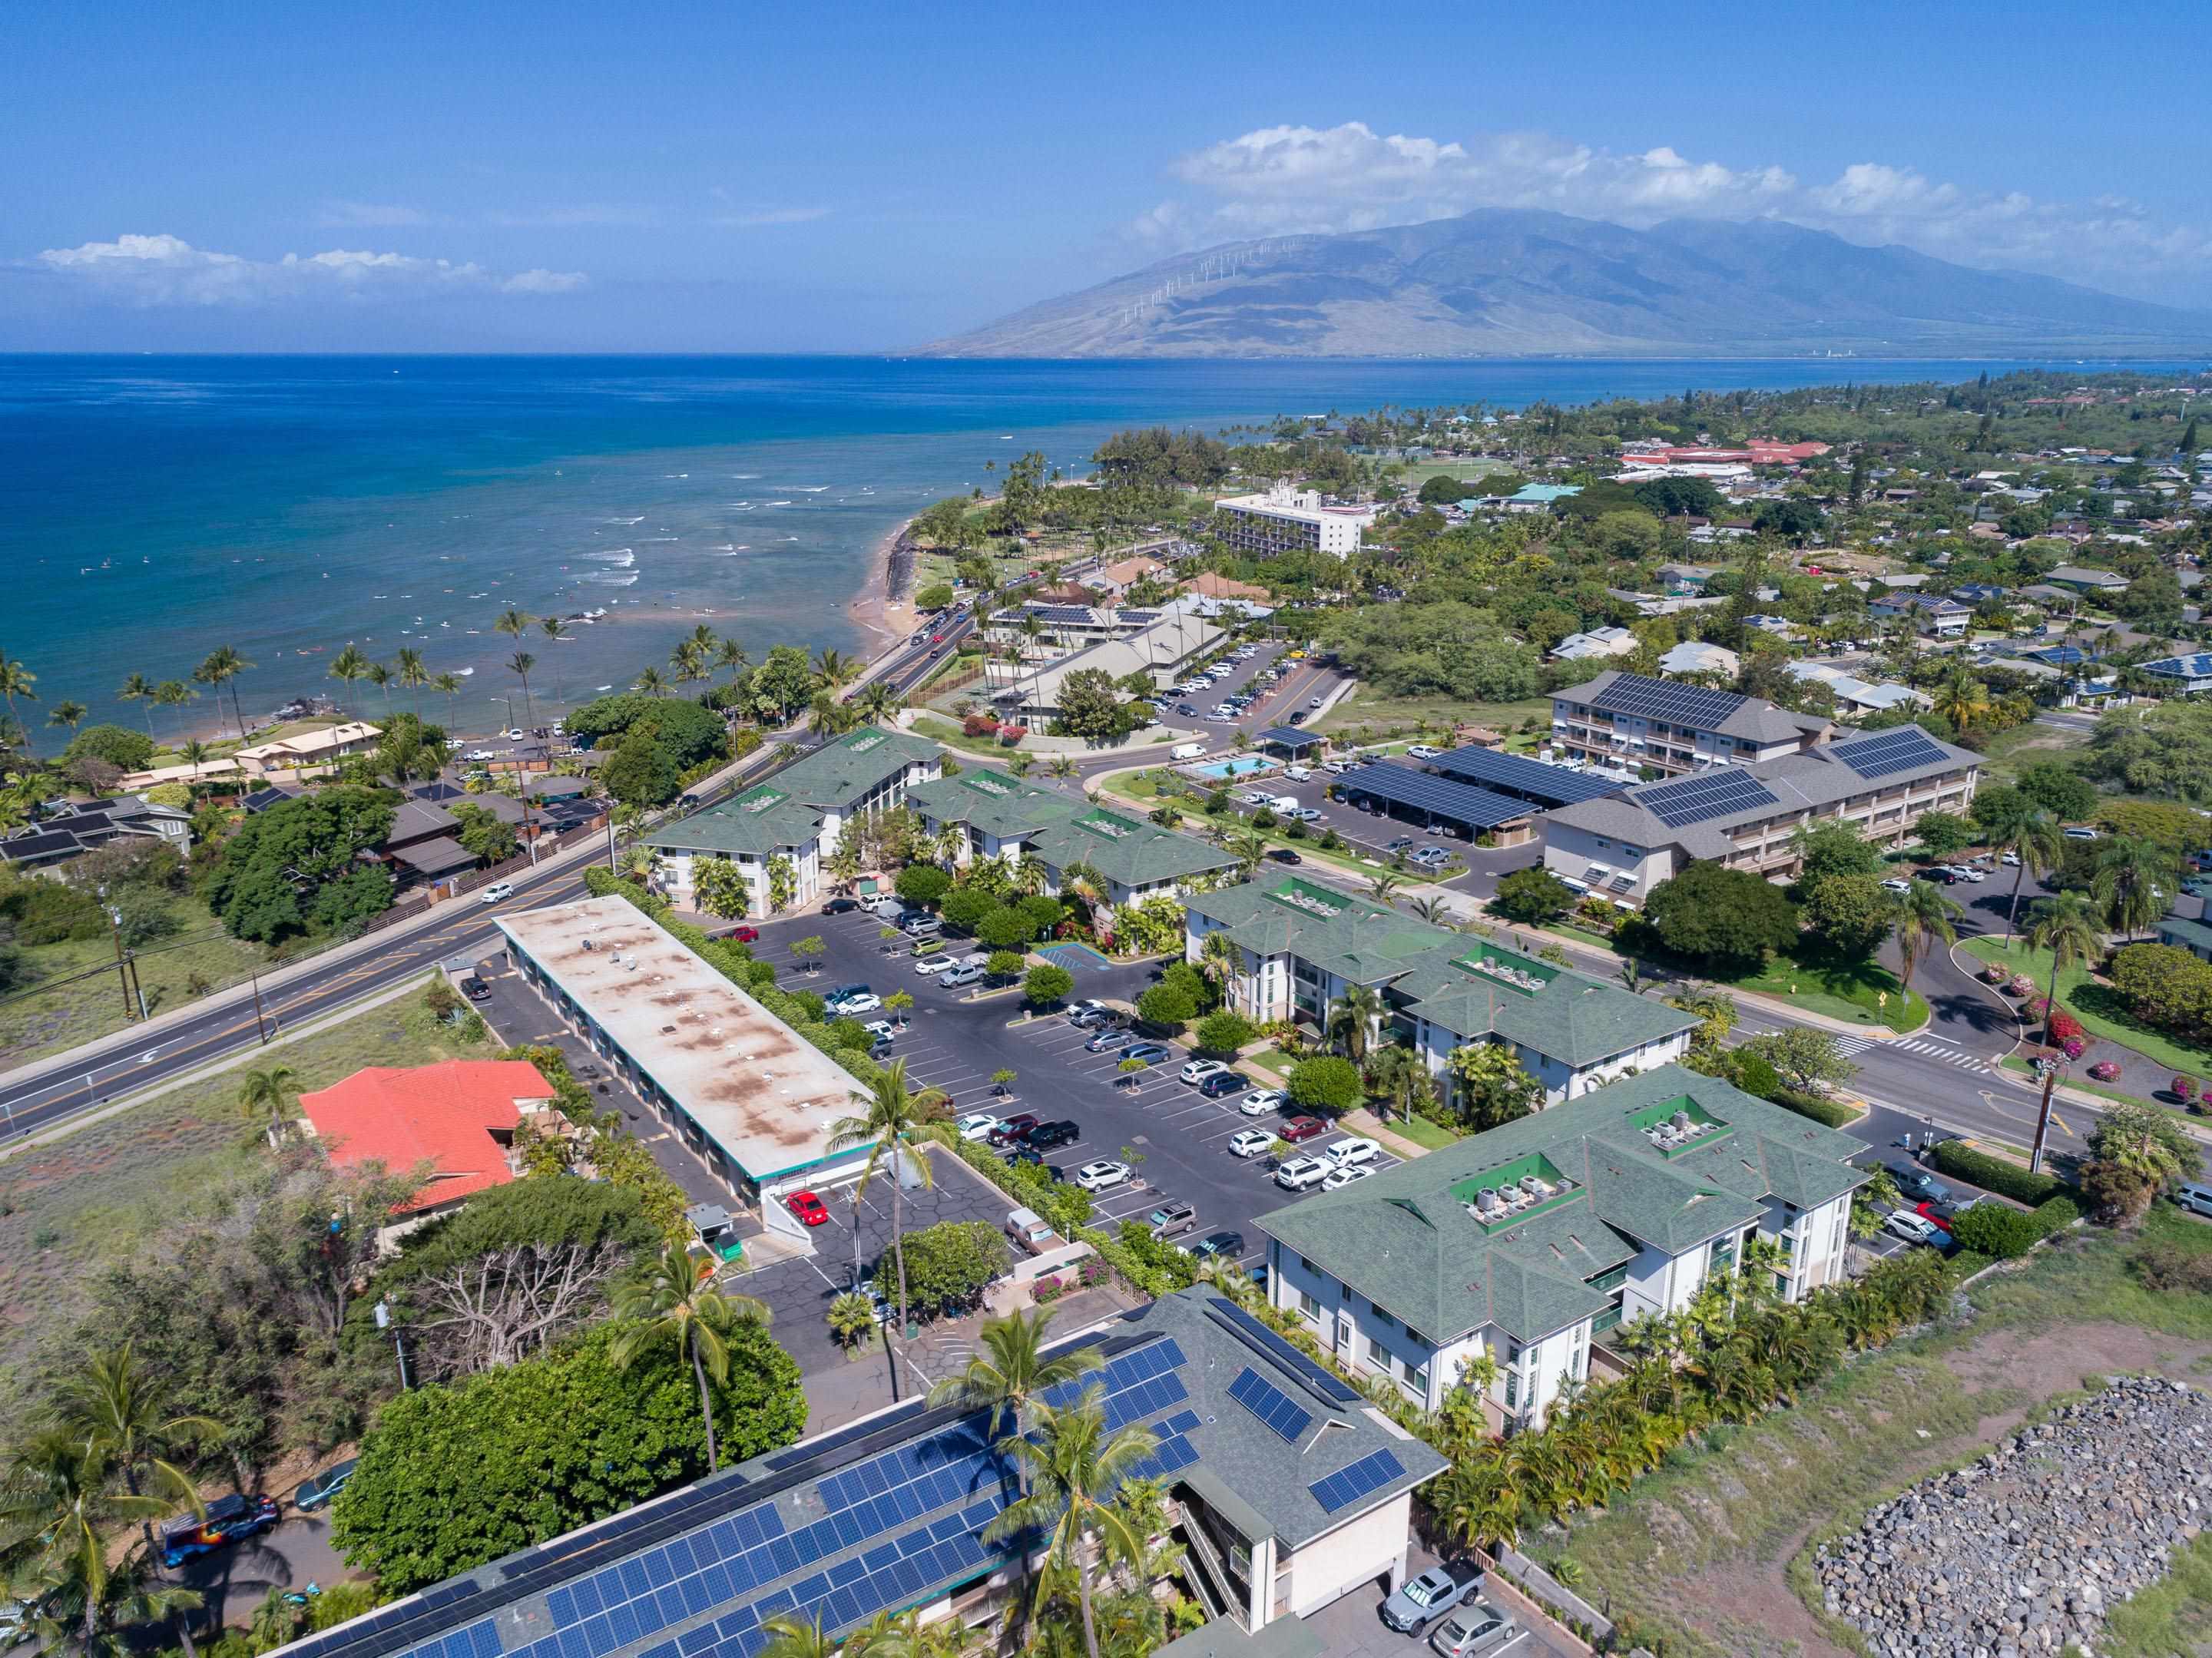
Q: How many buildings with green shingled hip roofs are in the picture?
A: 4